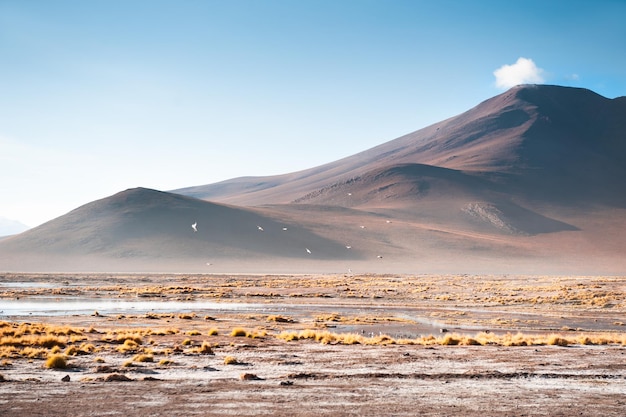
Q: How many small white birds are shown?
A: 11